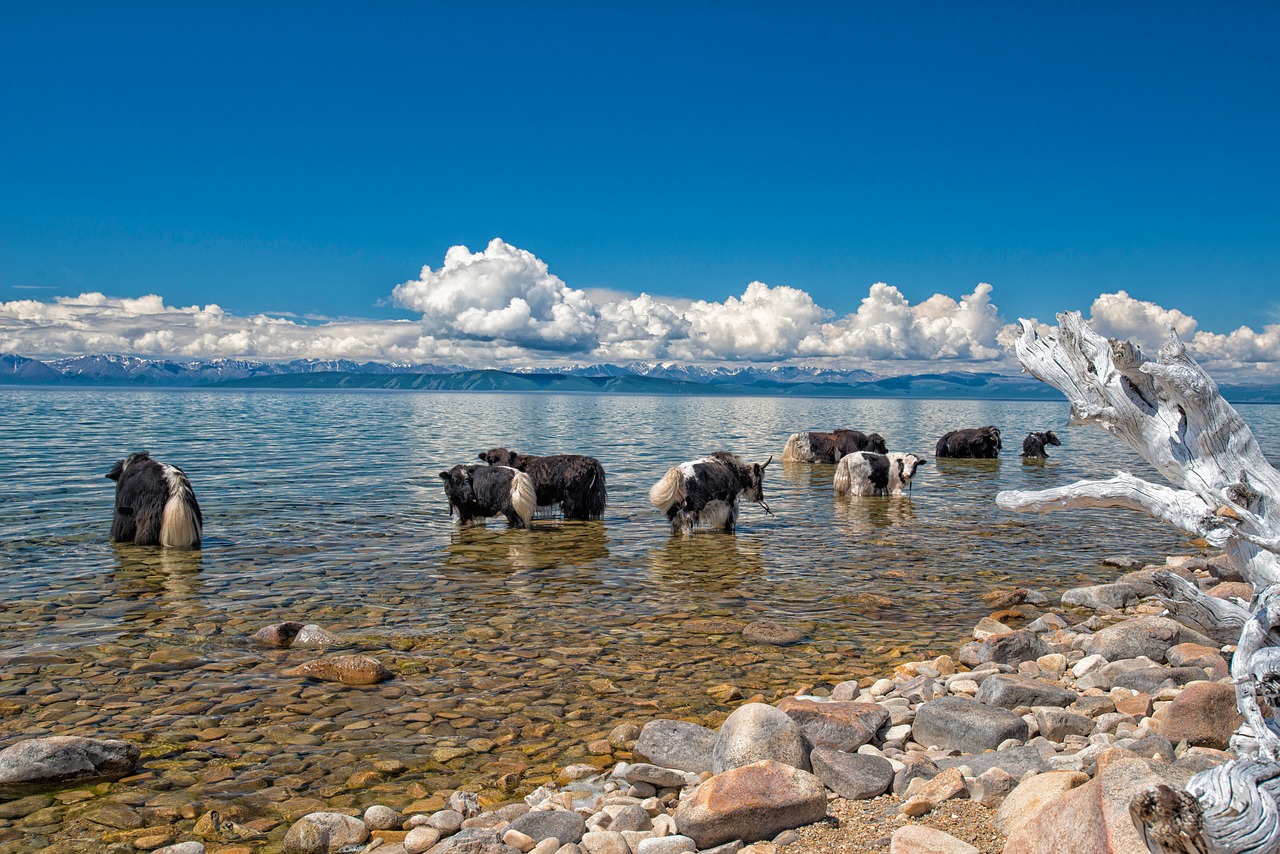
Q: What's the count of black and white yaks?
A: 5